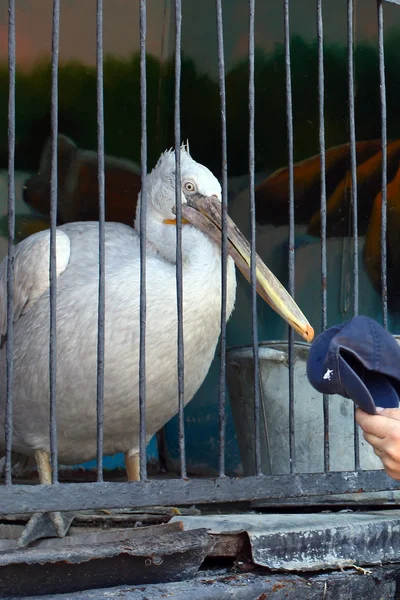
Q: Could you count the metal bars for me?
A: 11